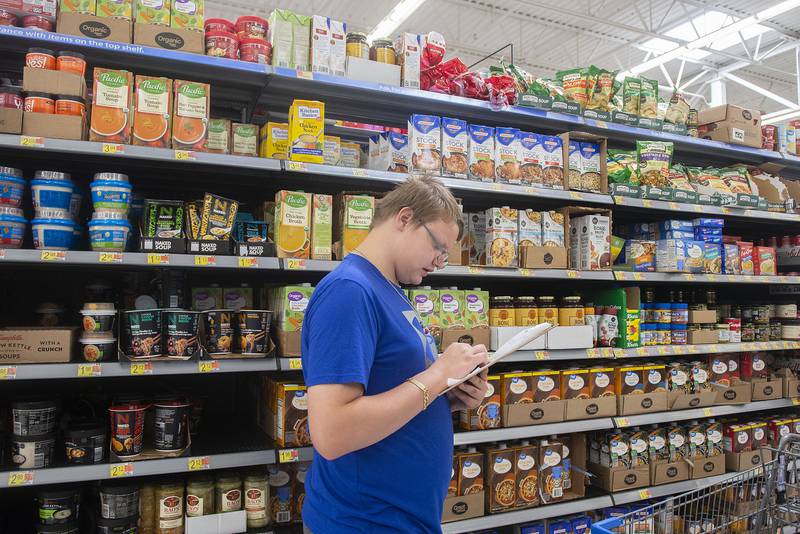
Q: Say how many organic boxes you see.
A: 2